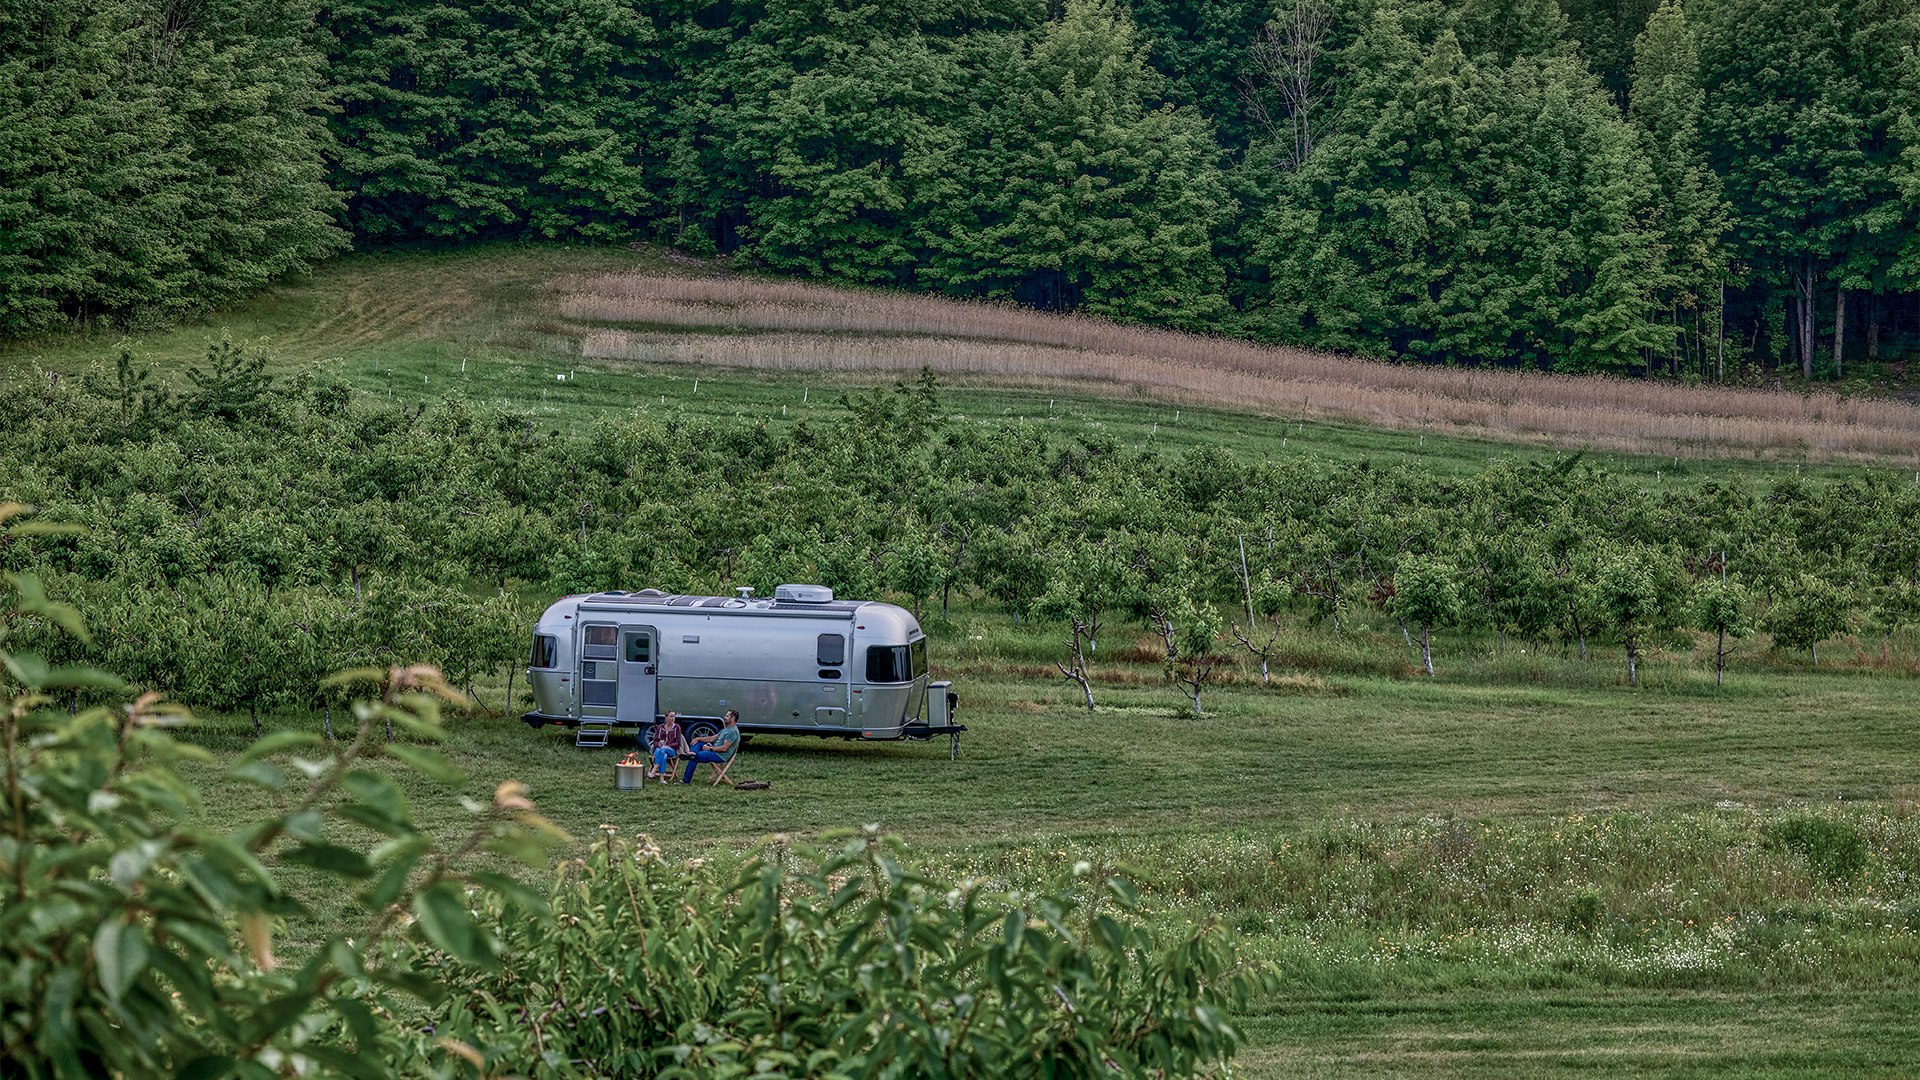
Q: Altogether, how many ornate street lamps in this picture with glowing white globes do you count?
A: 0